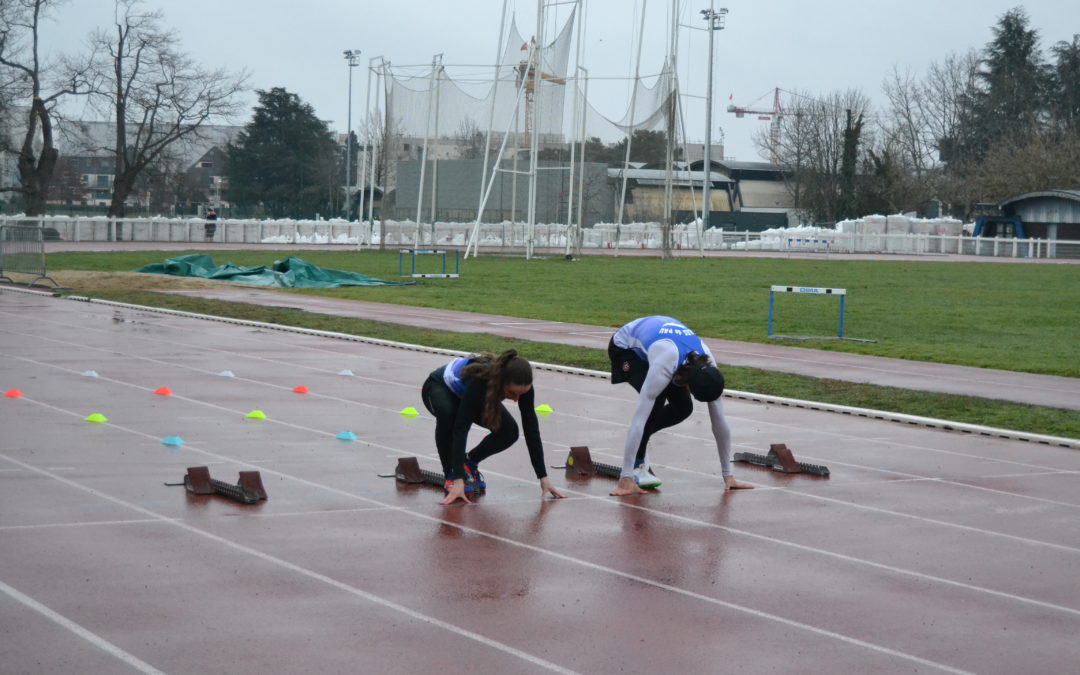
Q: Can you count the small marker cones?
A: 12